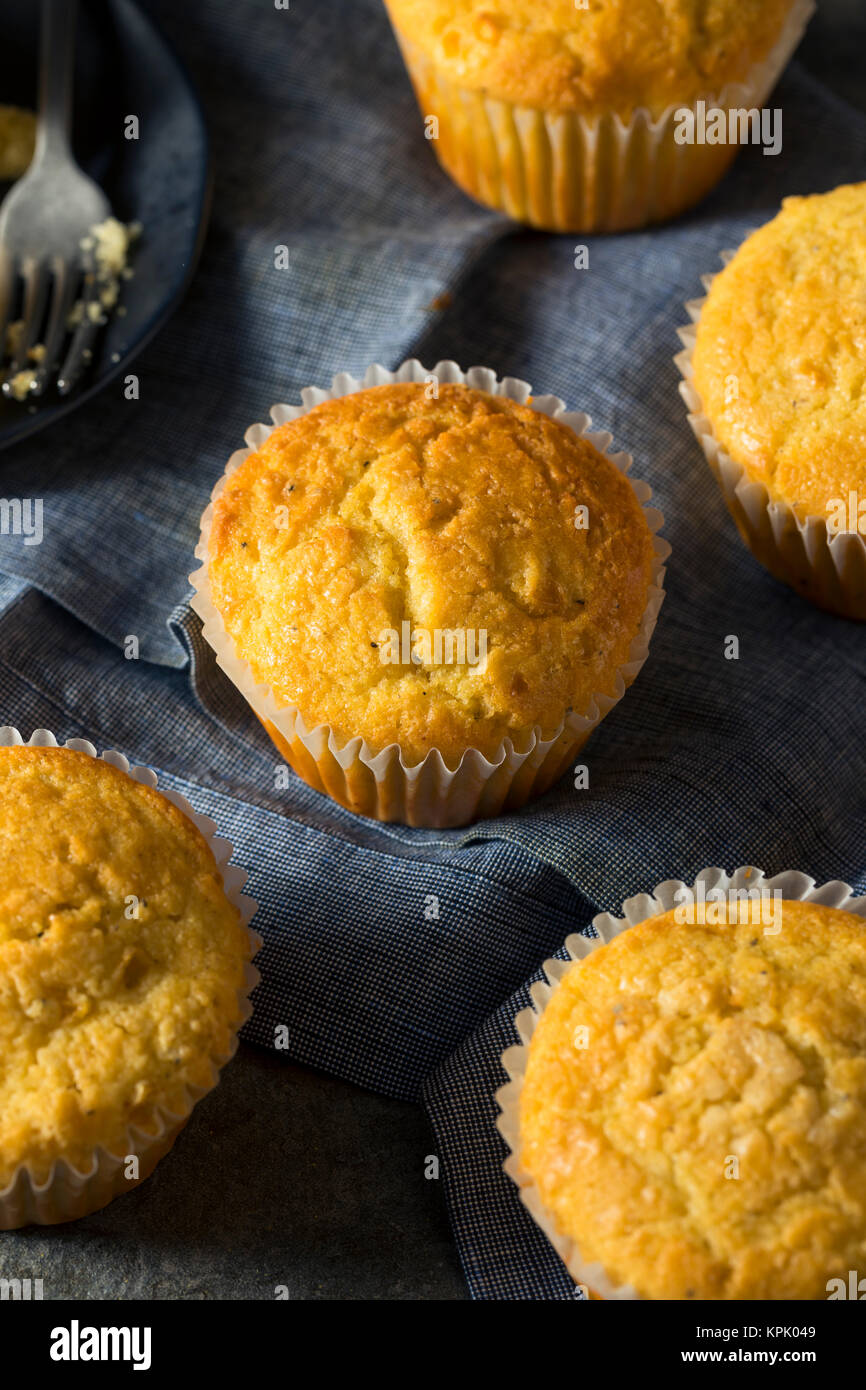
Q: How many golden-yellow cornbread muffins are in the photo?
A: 5